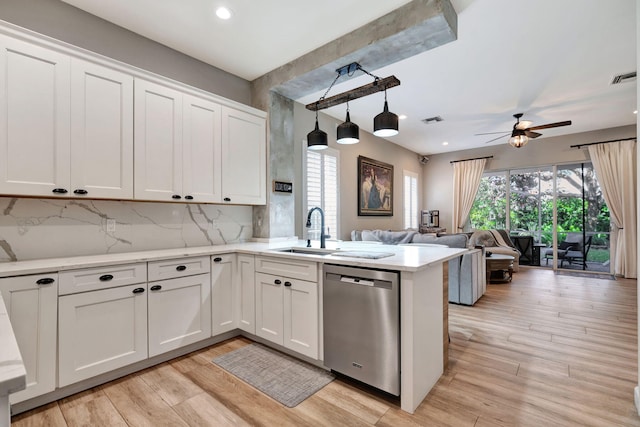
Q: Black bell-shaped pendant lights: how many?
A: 3